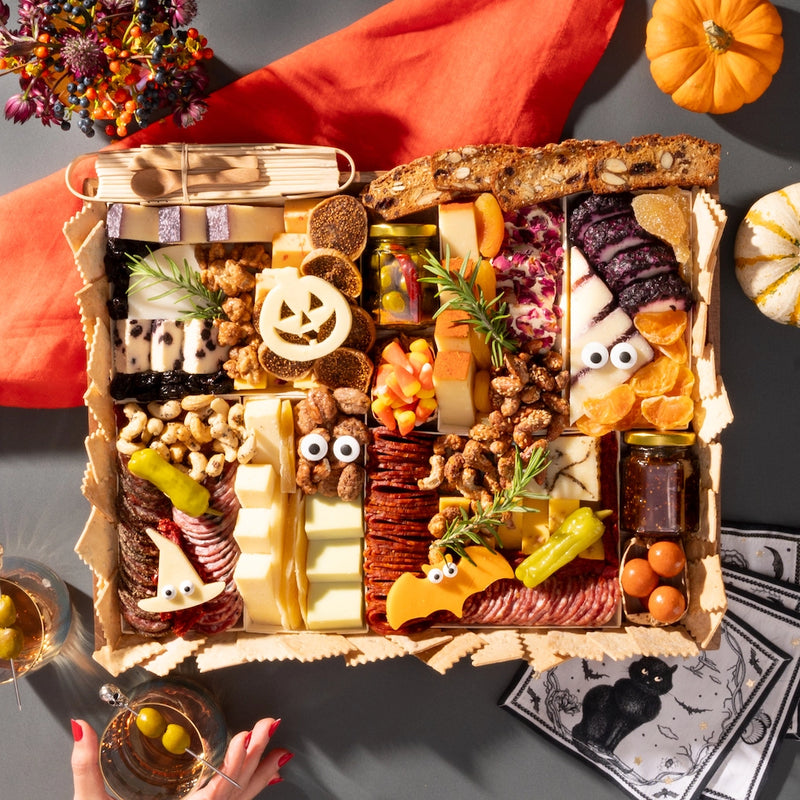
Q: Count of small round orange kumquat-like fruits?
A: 3